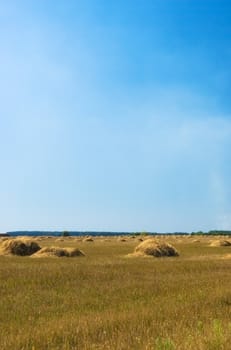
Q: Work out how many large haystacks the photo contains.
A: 3